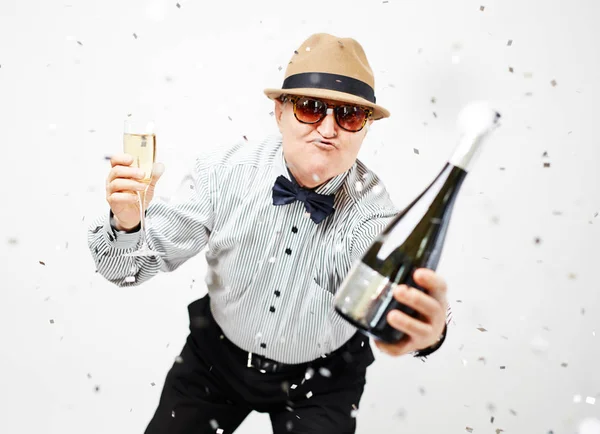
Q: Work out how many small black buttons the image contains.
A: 5